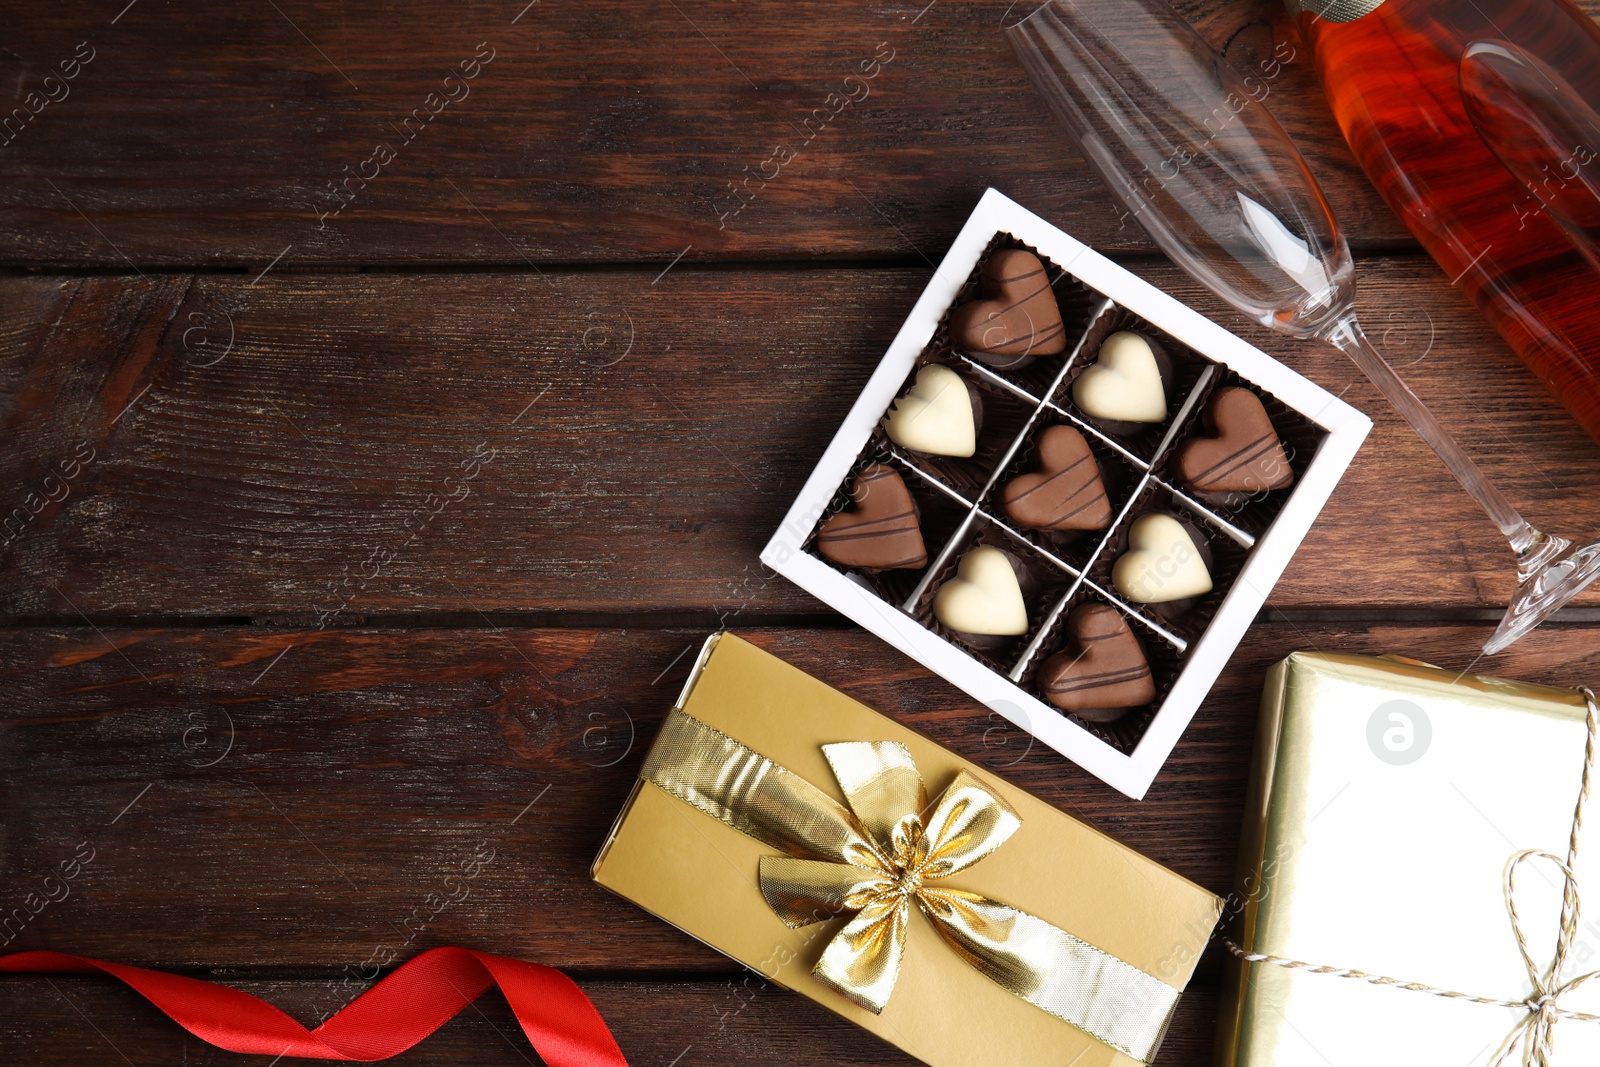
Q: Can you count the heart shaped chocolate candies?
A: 9